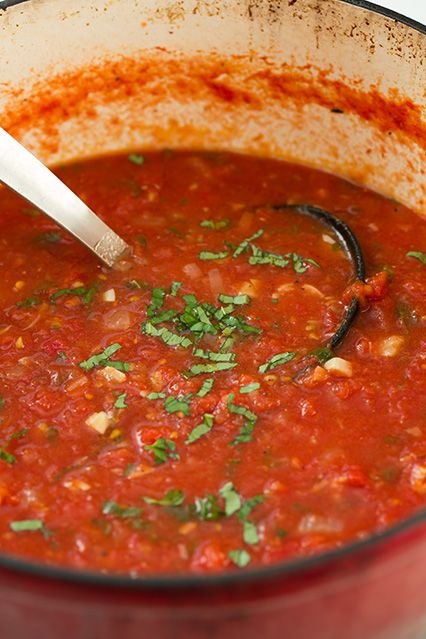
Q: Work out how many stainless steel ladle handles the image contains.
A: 1